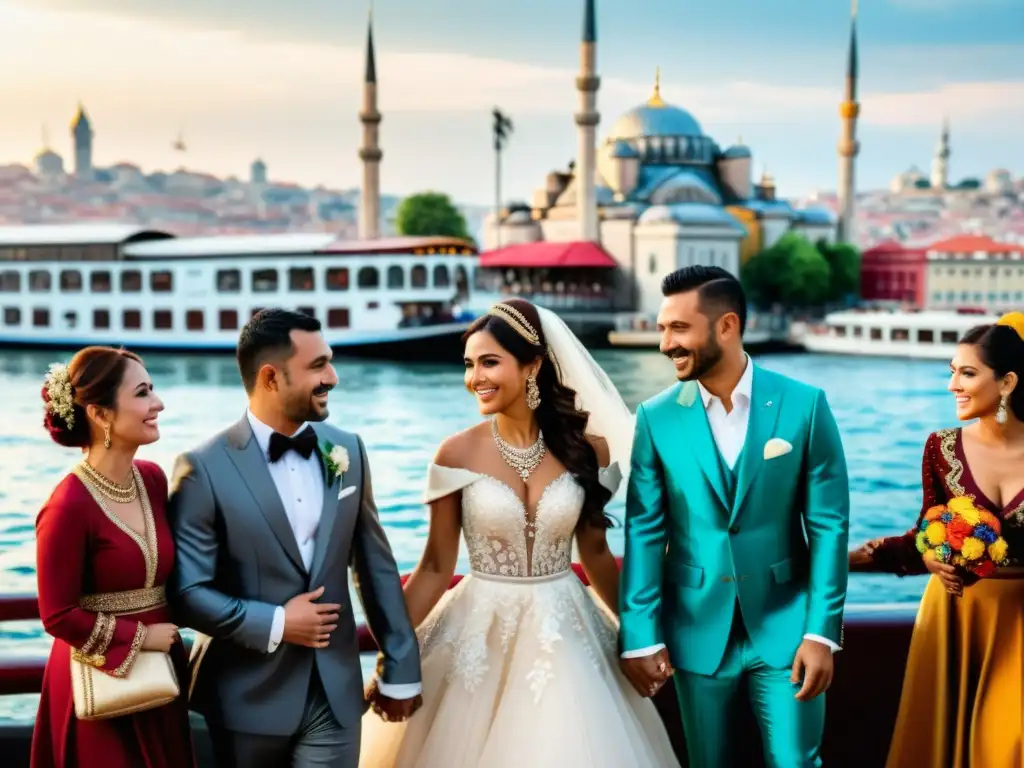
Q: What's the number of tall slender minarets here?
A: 3